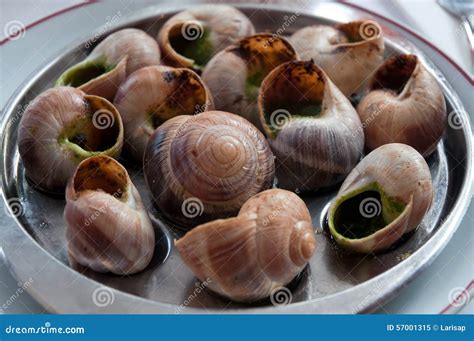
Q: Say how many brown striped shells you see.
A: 12